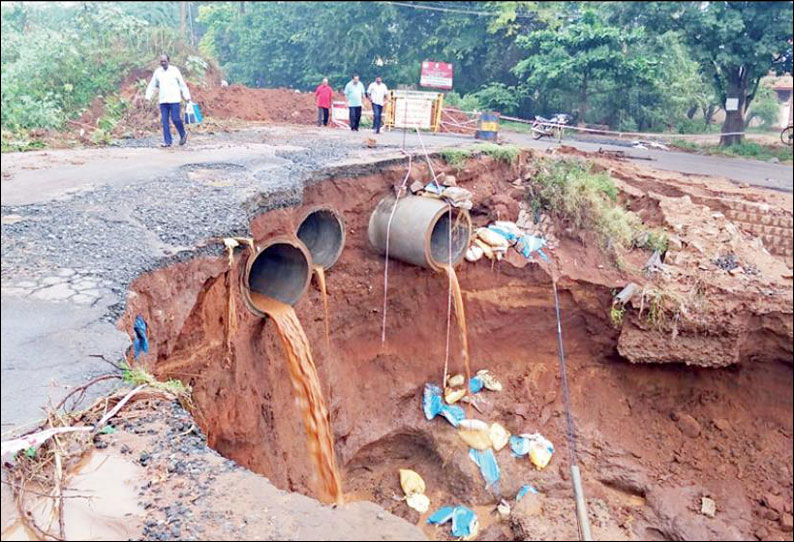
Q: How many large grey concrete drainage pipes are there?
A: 3